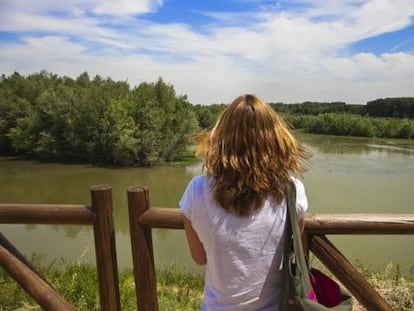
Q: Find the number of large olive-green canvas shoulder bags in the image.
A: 1